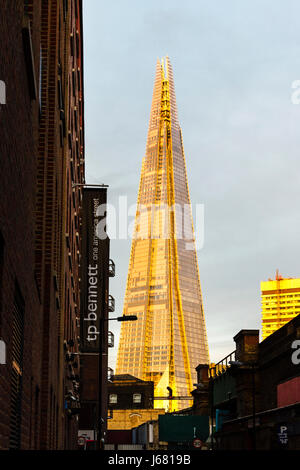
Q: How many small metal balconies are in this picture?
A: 4